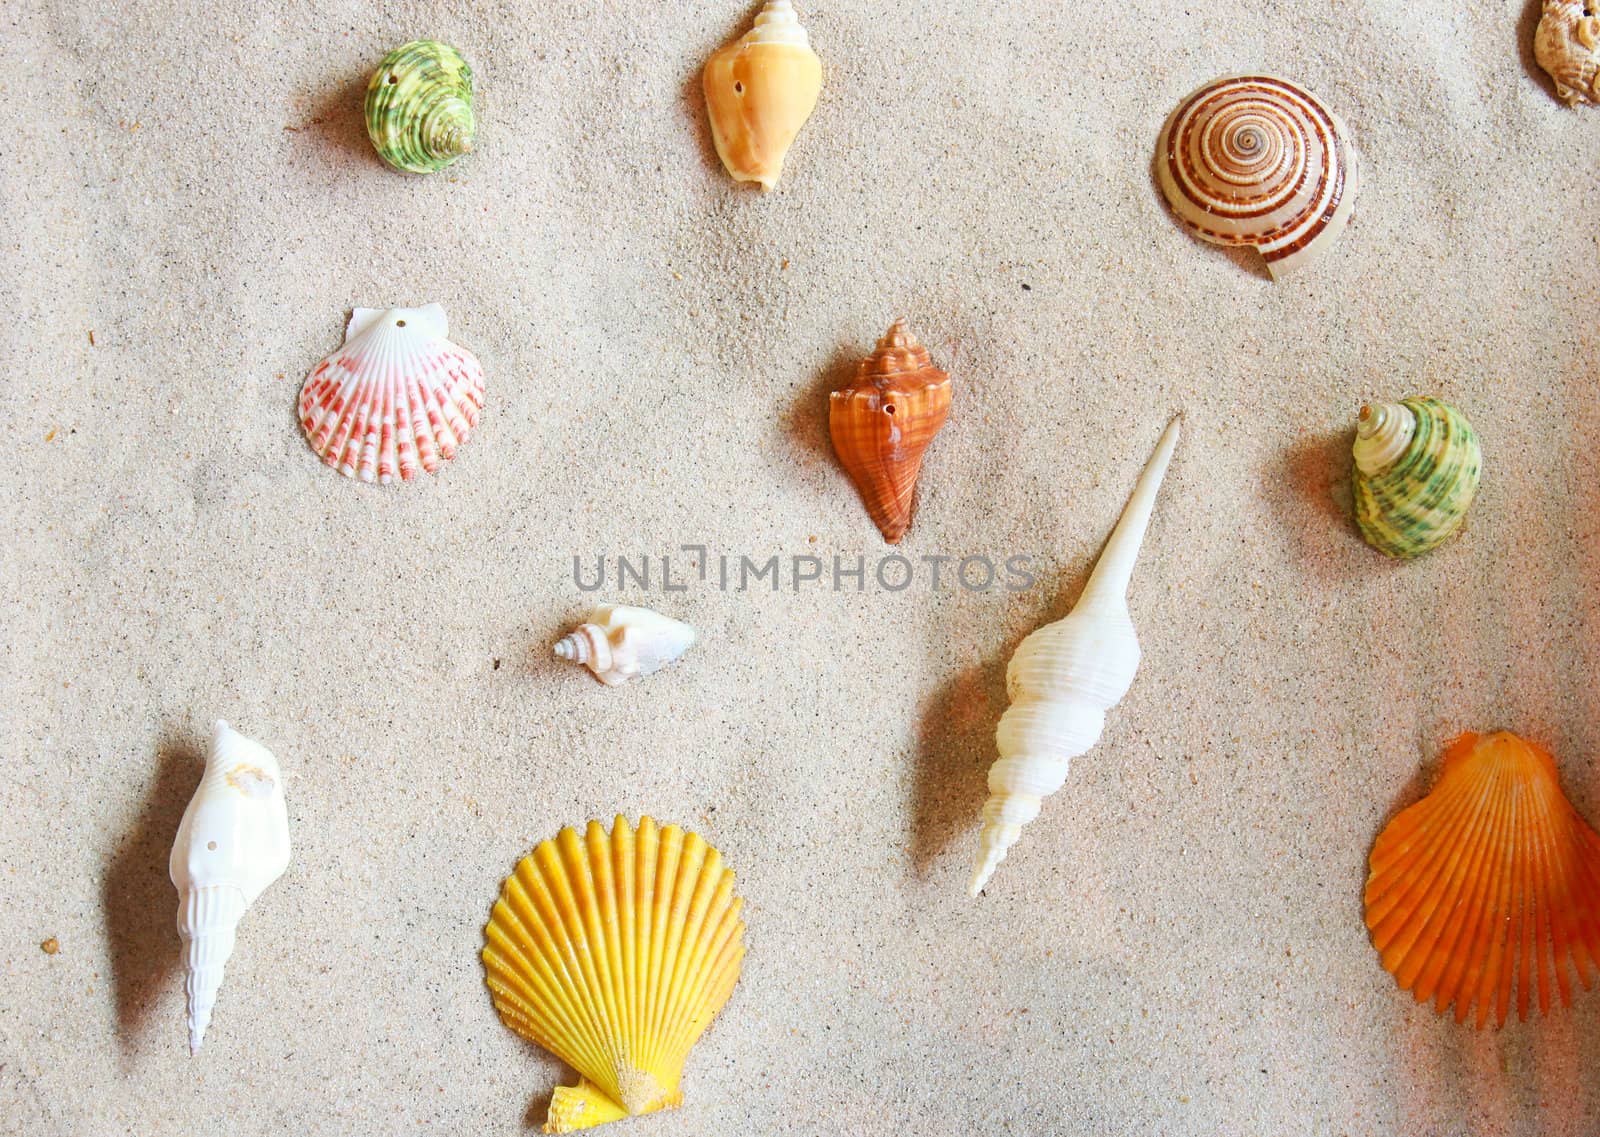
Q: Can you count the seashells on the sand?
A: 12